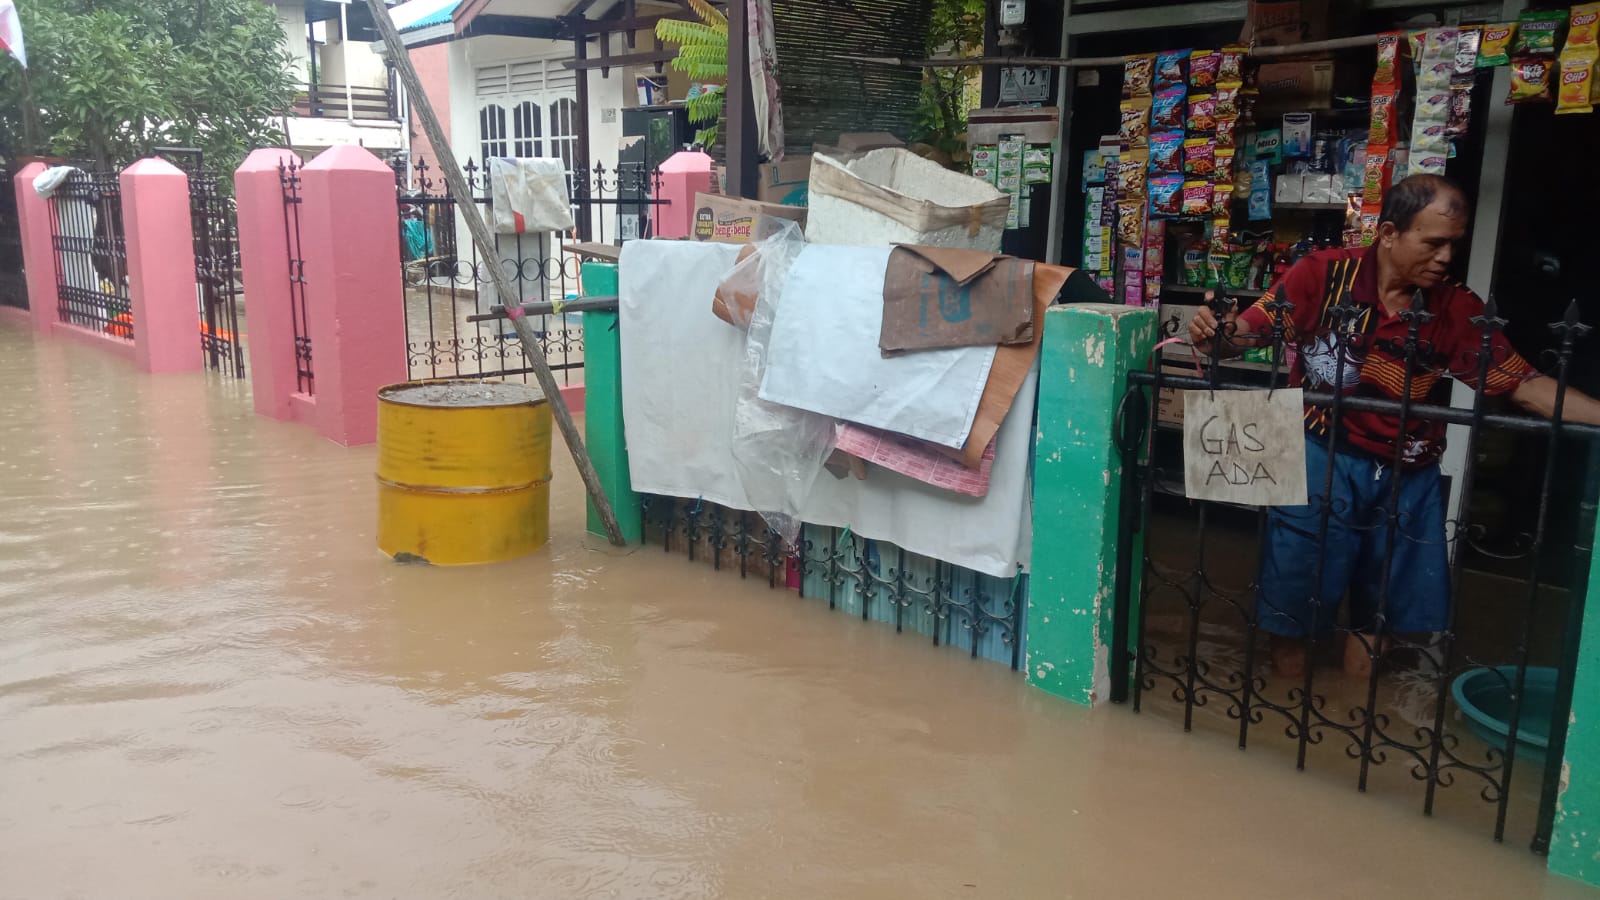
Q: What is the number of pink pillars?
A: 5